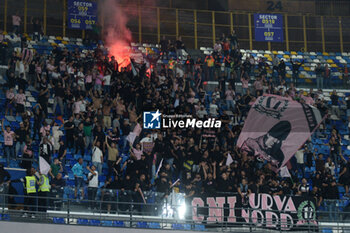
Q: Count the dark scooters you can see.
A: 0